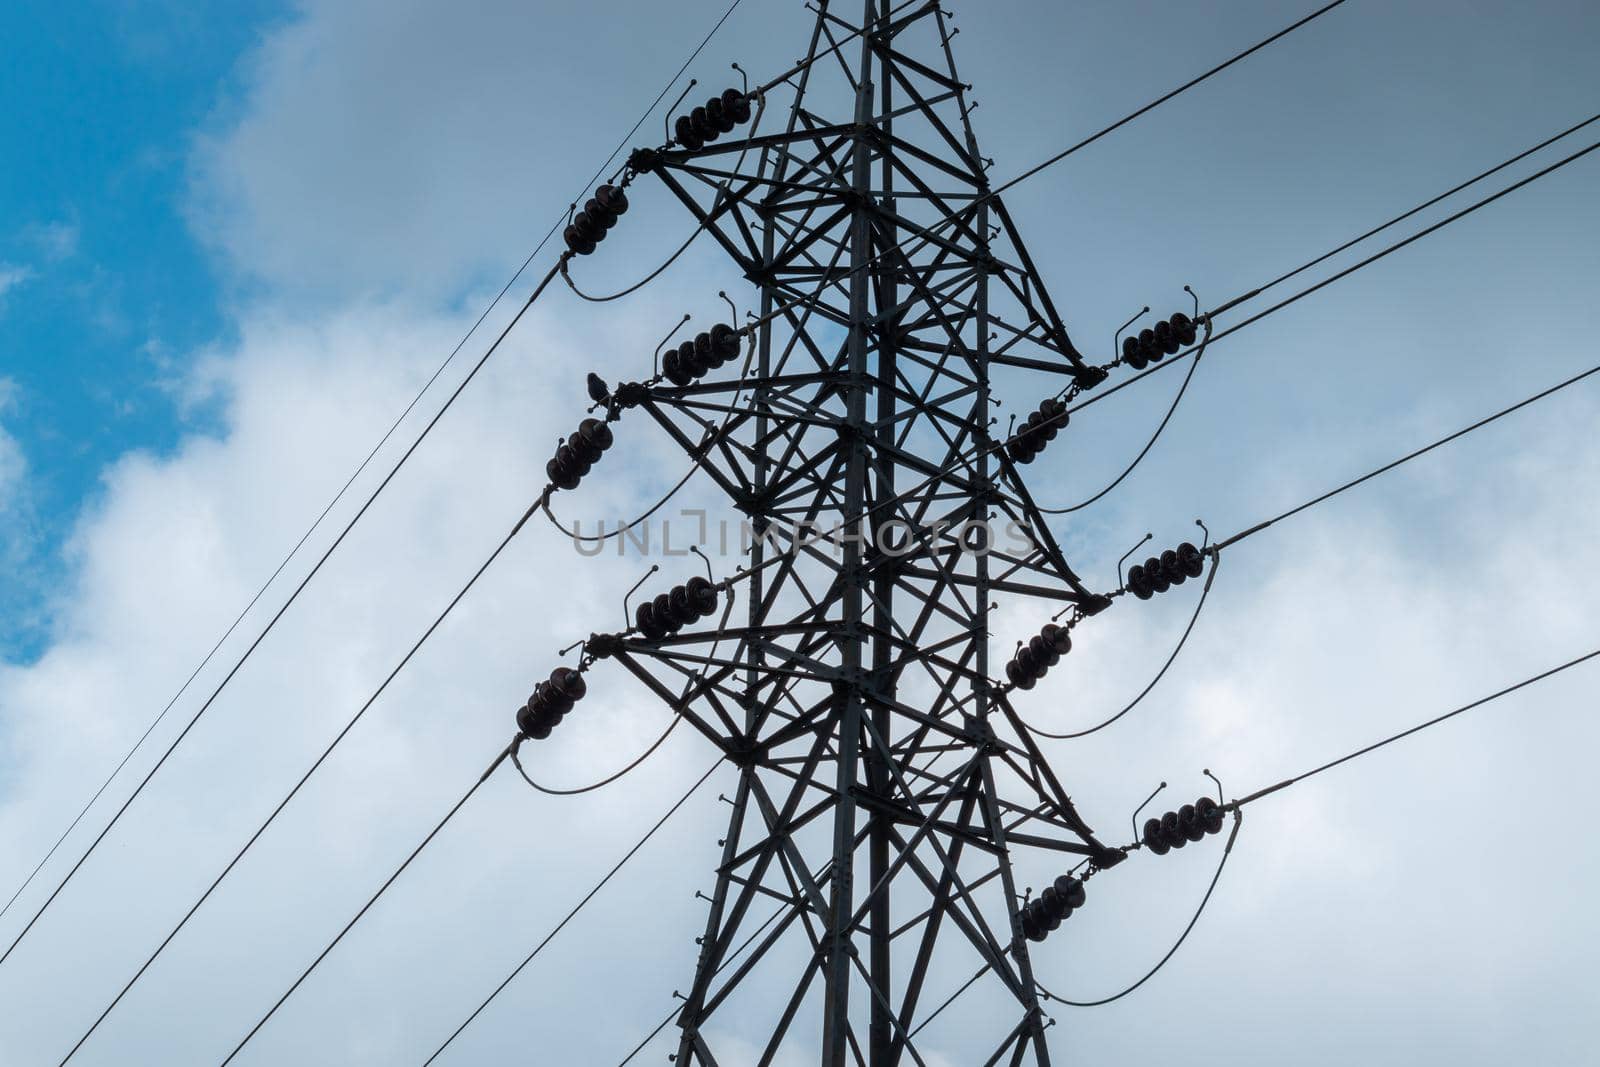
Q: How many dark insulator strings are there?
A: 12